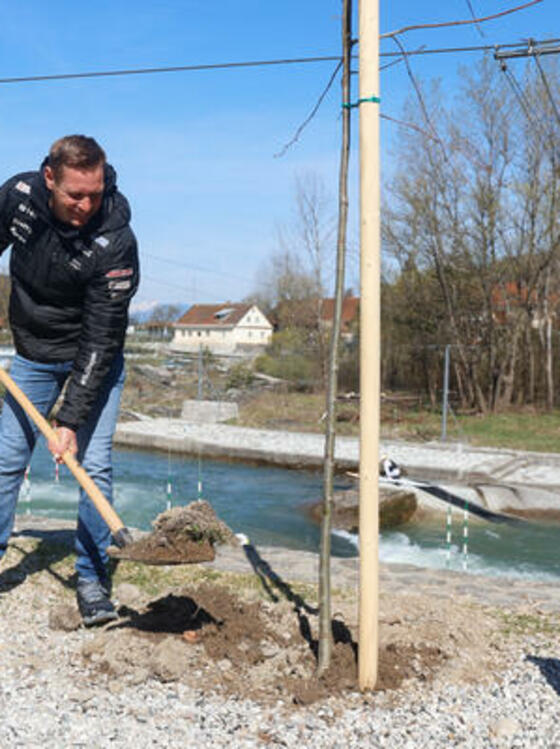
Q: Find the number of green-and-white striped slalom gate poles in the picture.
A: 4